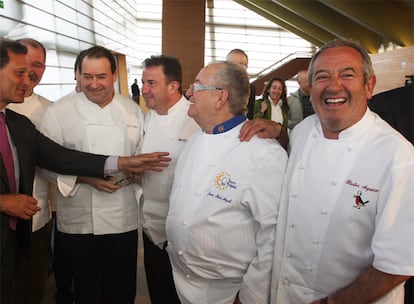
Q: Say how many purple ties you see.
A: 1